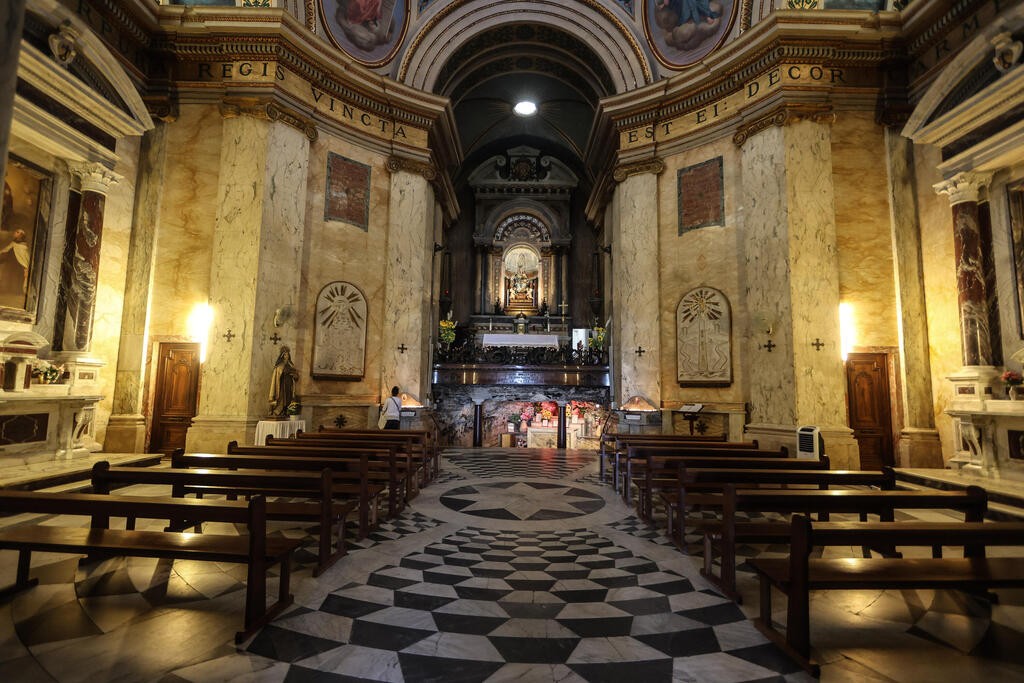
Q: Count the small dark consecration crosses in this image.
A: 6